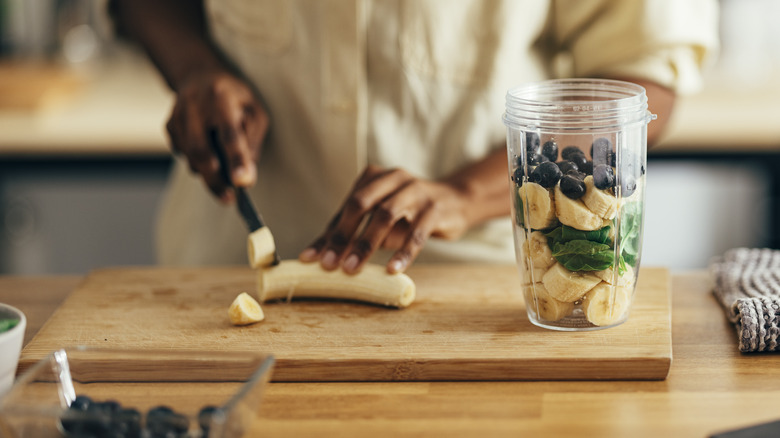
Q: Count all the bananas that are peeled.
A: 1